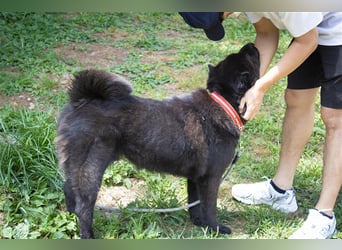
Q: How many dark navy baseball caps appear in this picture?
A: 1